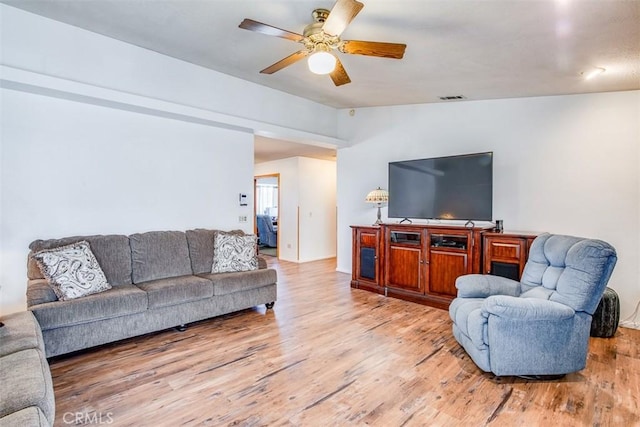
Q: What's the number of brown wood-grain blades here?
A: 5